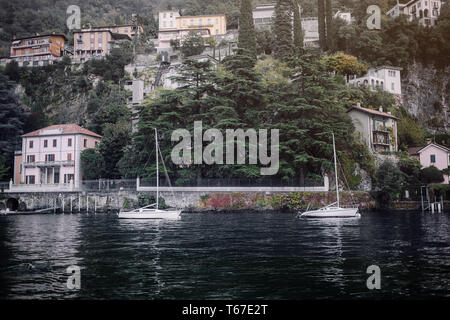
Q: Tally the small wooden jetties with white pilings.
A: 2